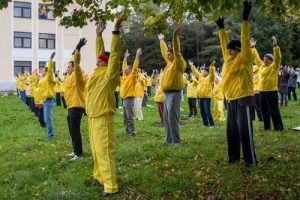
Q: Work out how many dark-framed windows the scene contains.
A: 6